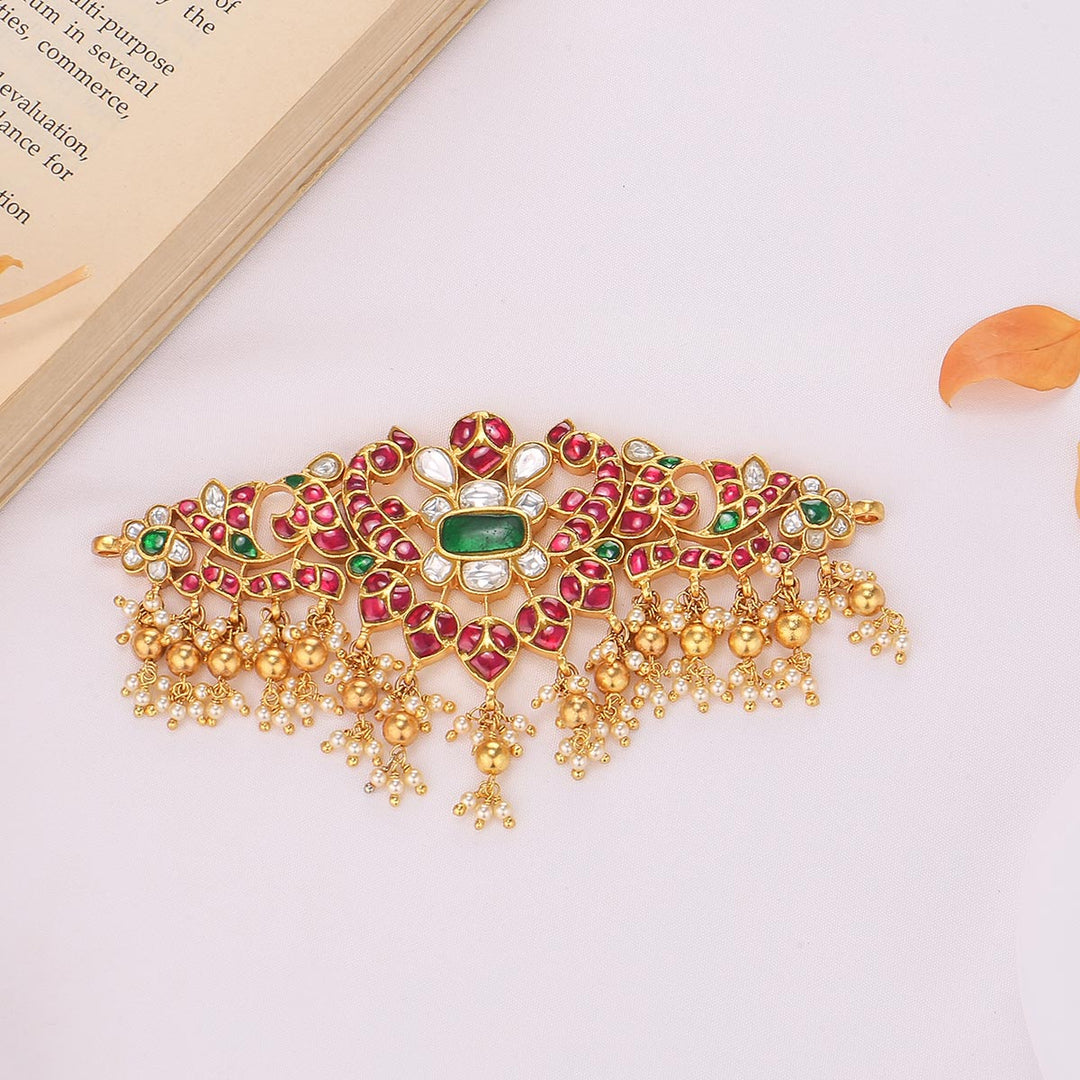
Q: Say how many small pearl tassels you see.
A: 15